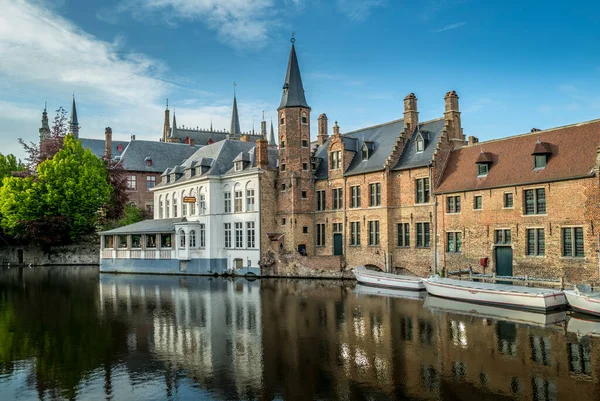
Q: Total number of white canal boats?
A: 3